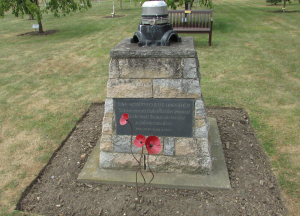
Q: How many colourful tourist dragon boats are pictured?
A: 0